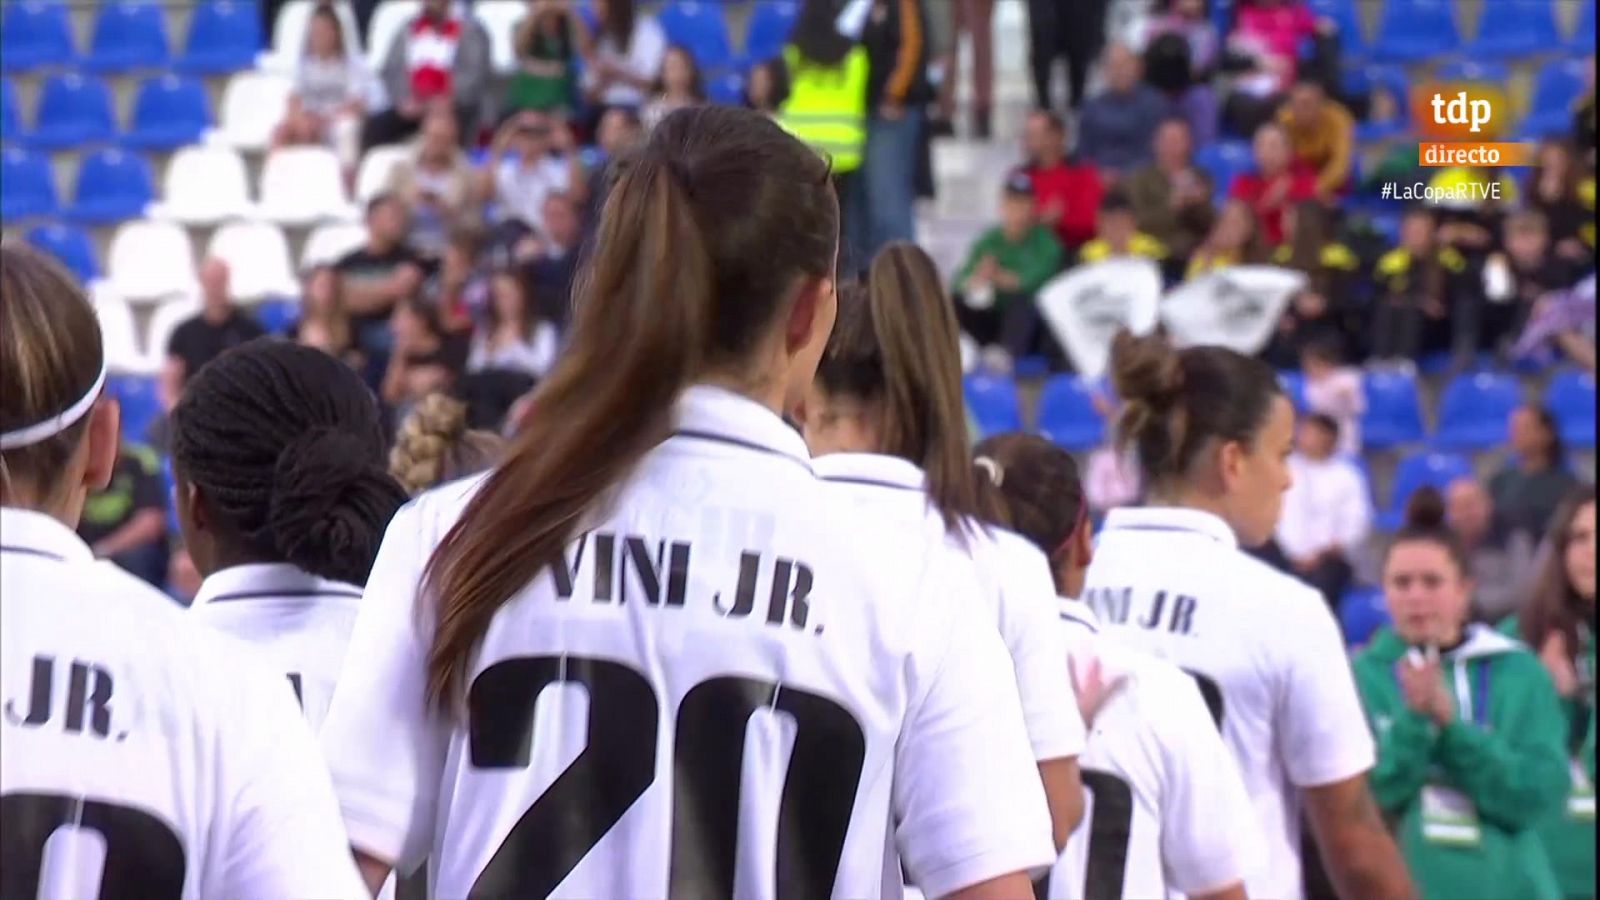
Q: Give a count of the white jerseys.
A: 6